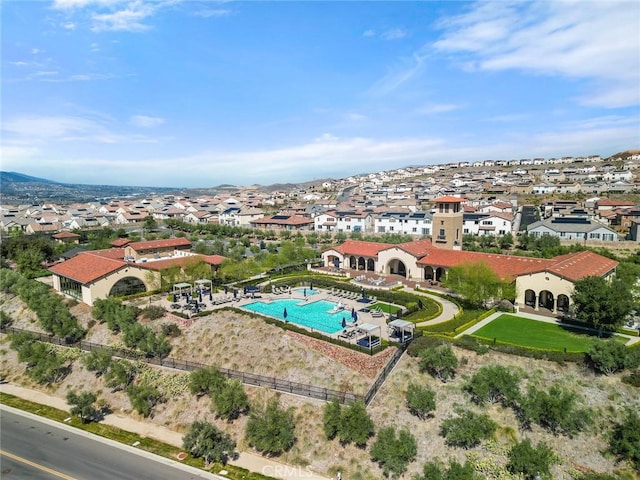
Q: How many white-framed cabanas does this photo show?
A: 4